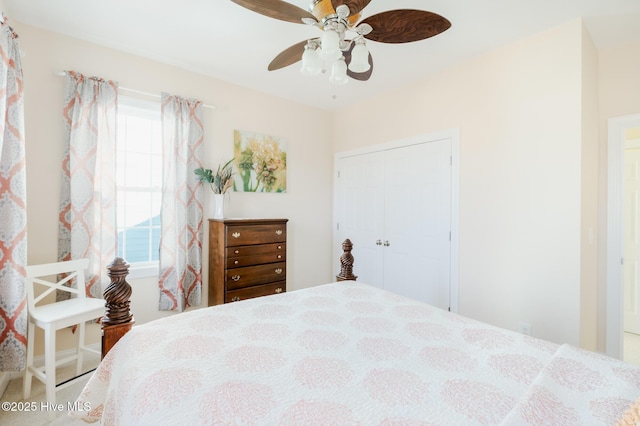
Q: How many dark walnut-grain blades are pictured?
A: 5